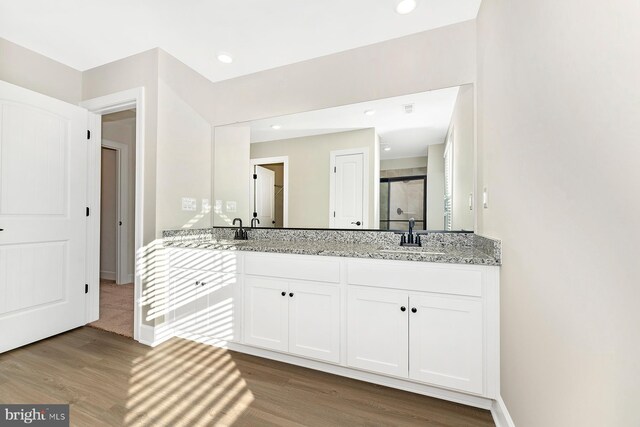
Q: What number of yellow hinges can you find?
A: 0